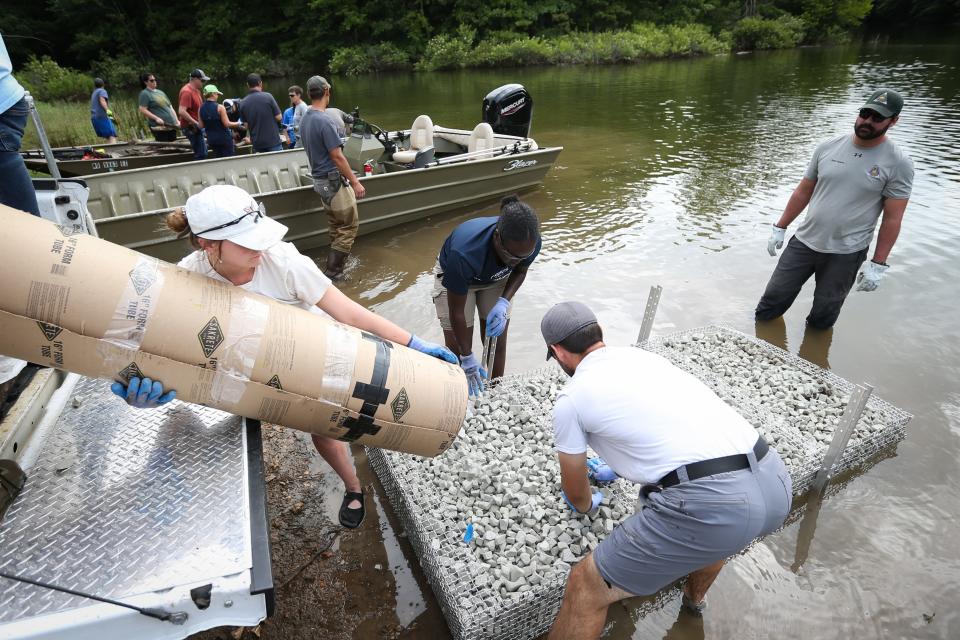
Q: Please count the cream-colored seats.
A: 2